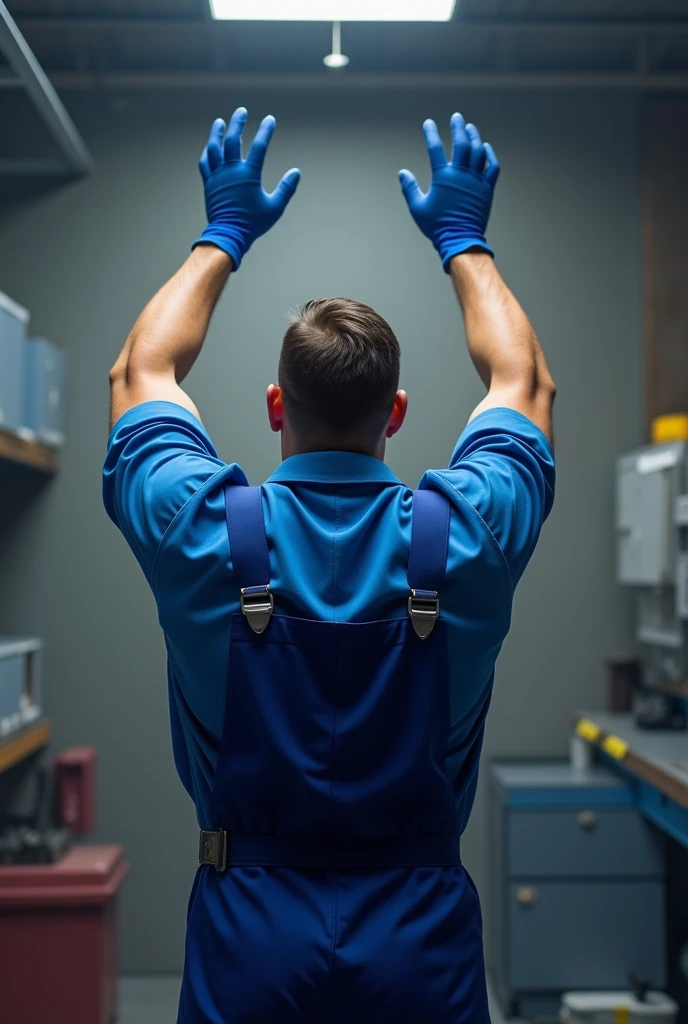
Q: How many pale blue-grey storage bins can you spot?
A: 3